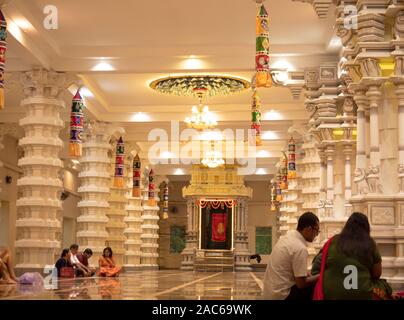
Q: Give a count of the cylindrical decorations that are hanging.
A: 12